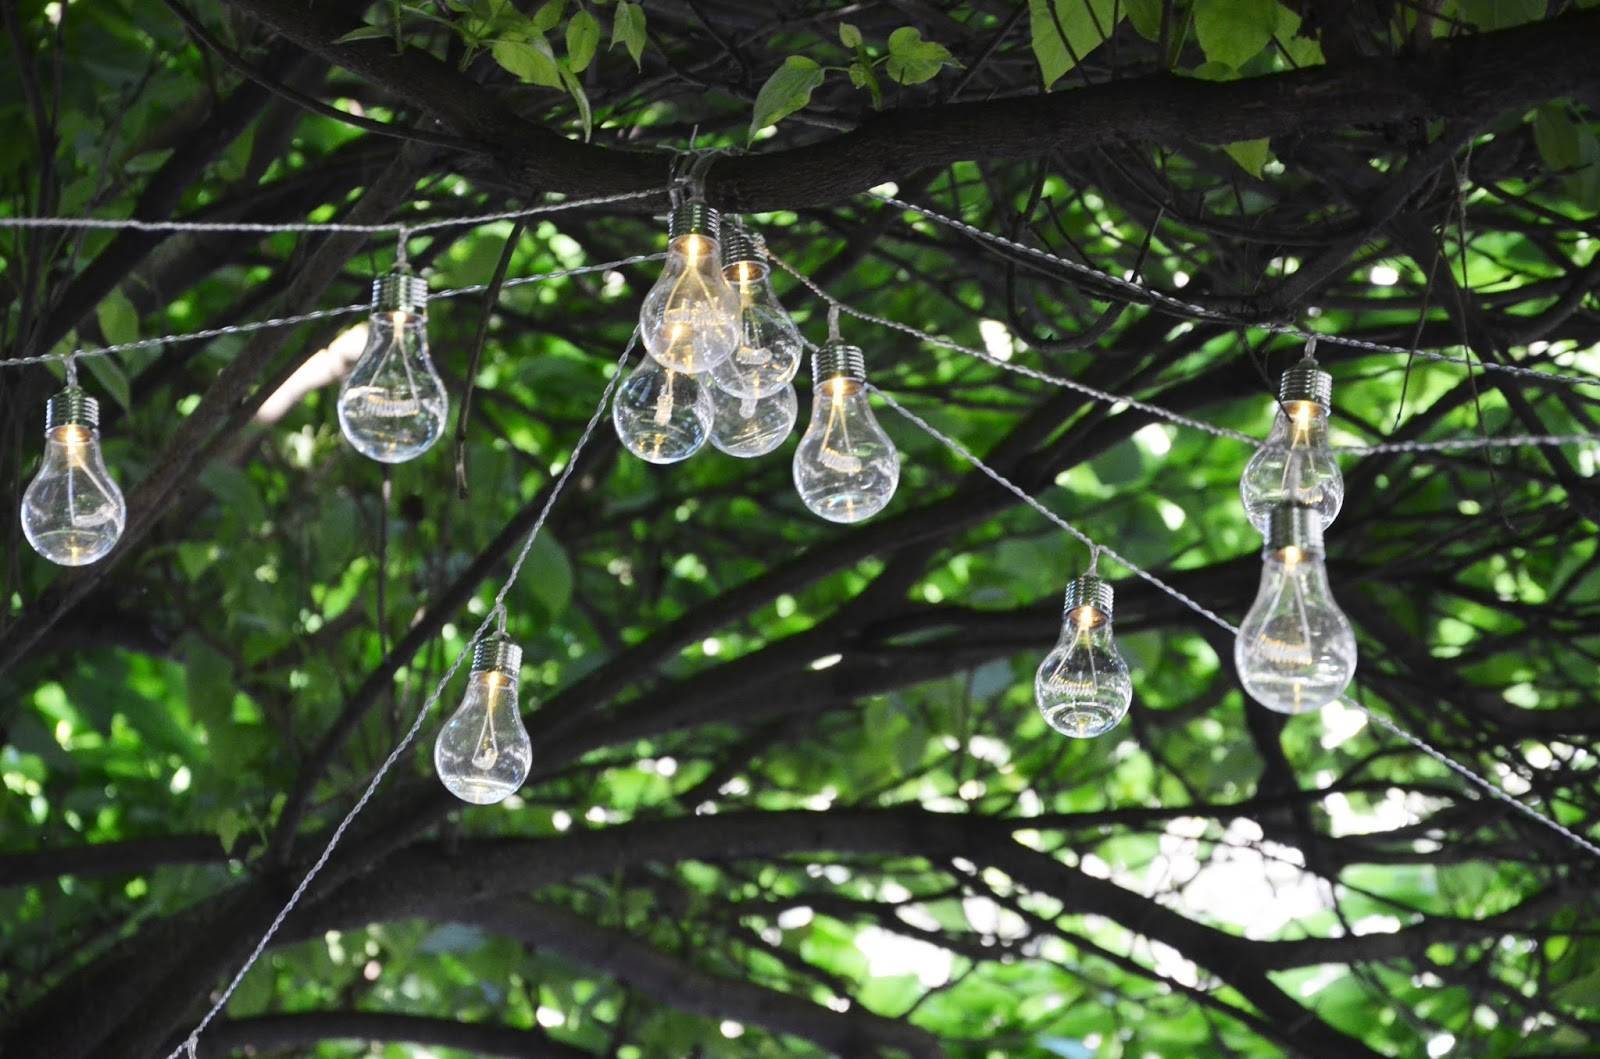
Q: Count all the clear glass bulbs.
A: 11